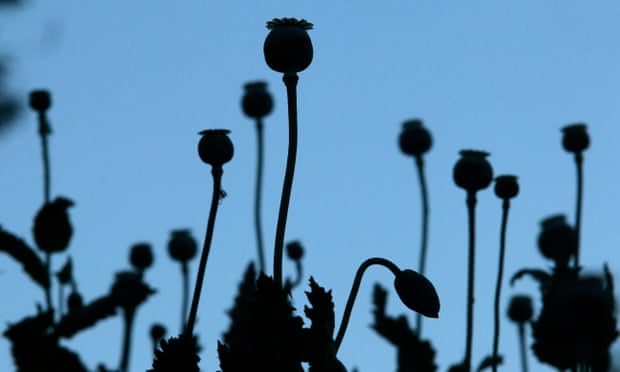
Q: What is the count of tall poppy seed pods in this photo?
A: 8